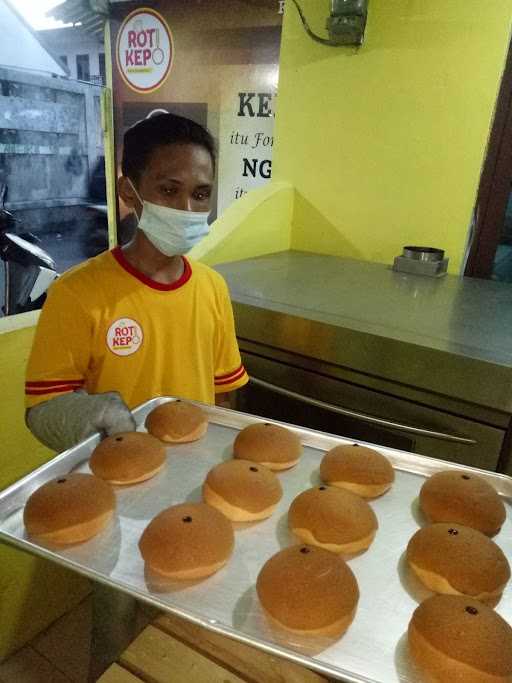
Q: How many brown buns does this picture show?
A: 12